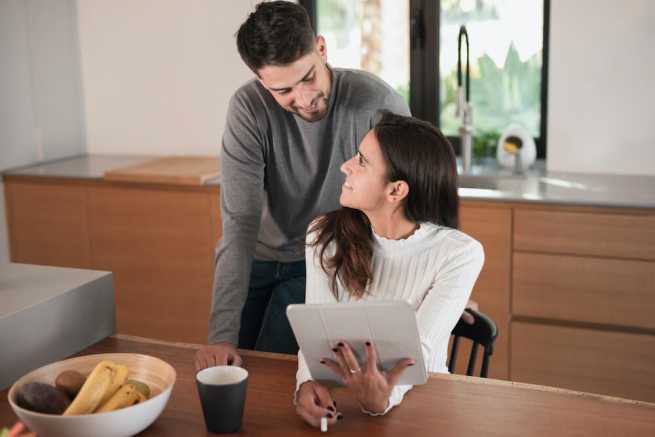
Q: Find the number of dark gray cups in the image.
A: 1